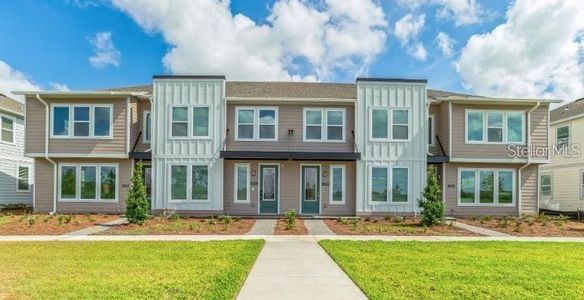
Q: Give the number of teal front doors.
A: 2